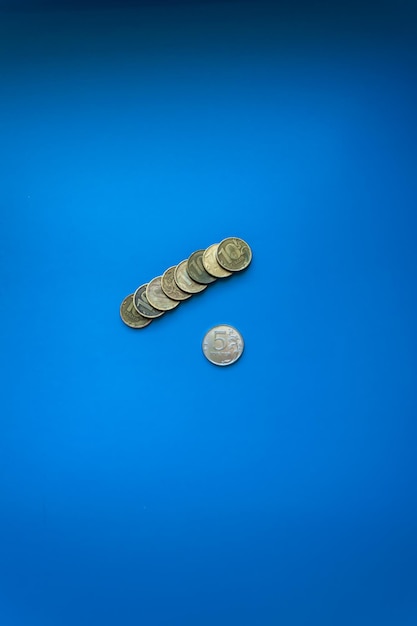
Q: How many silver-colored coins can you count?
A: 1